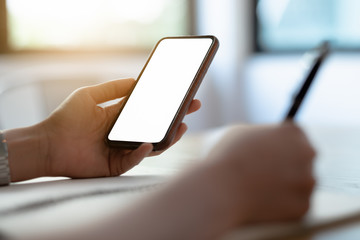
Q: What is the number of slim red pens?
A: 0